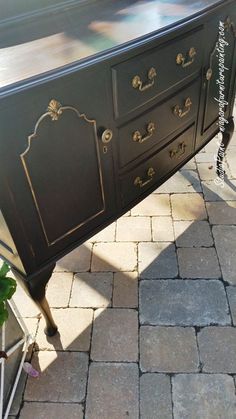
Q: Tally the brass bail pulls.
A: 6